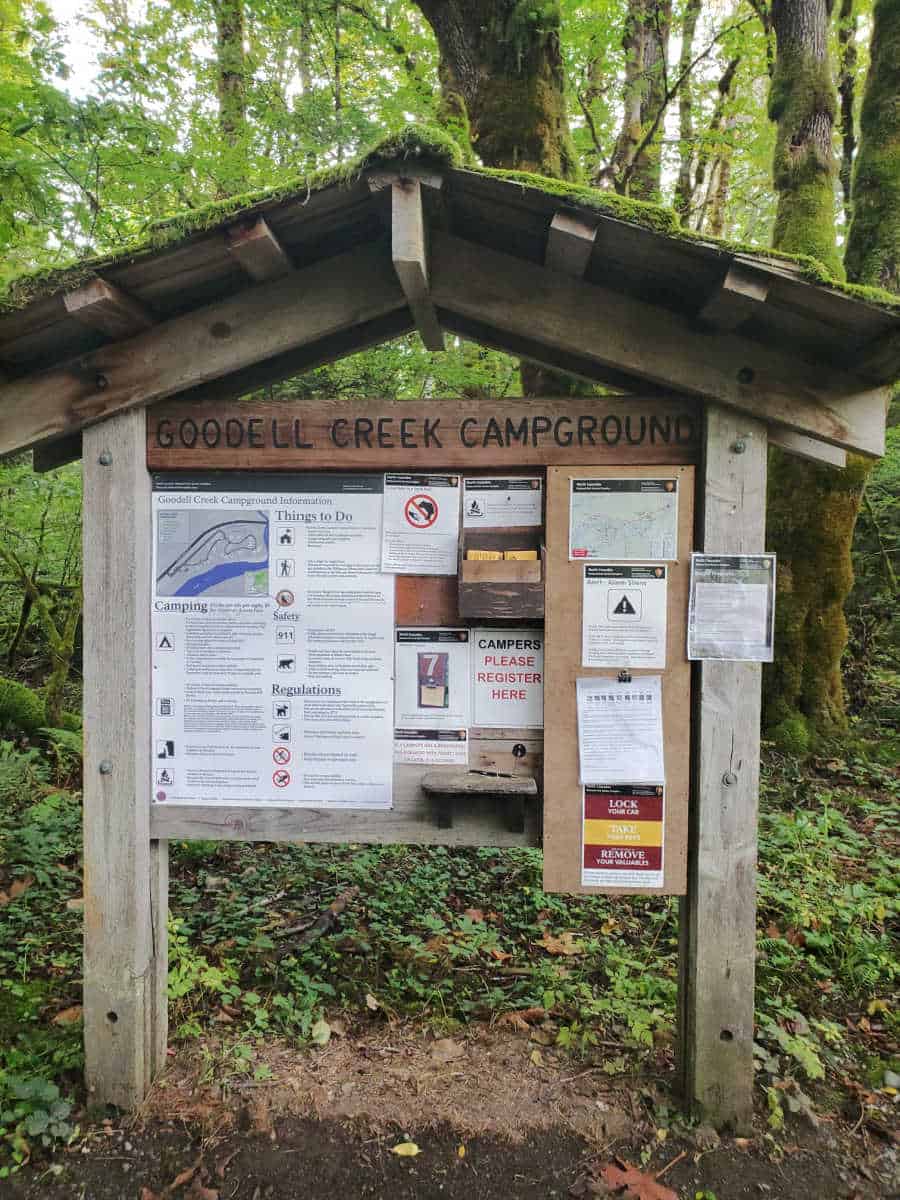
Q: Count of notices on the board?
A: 11